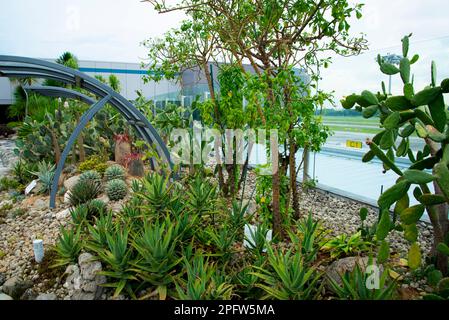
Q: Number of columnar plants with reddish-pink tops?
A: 2